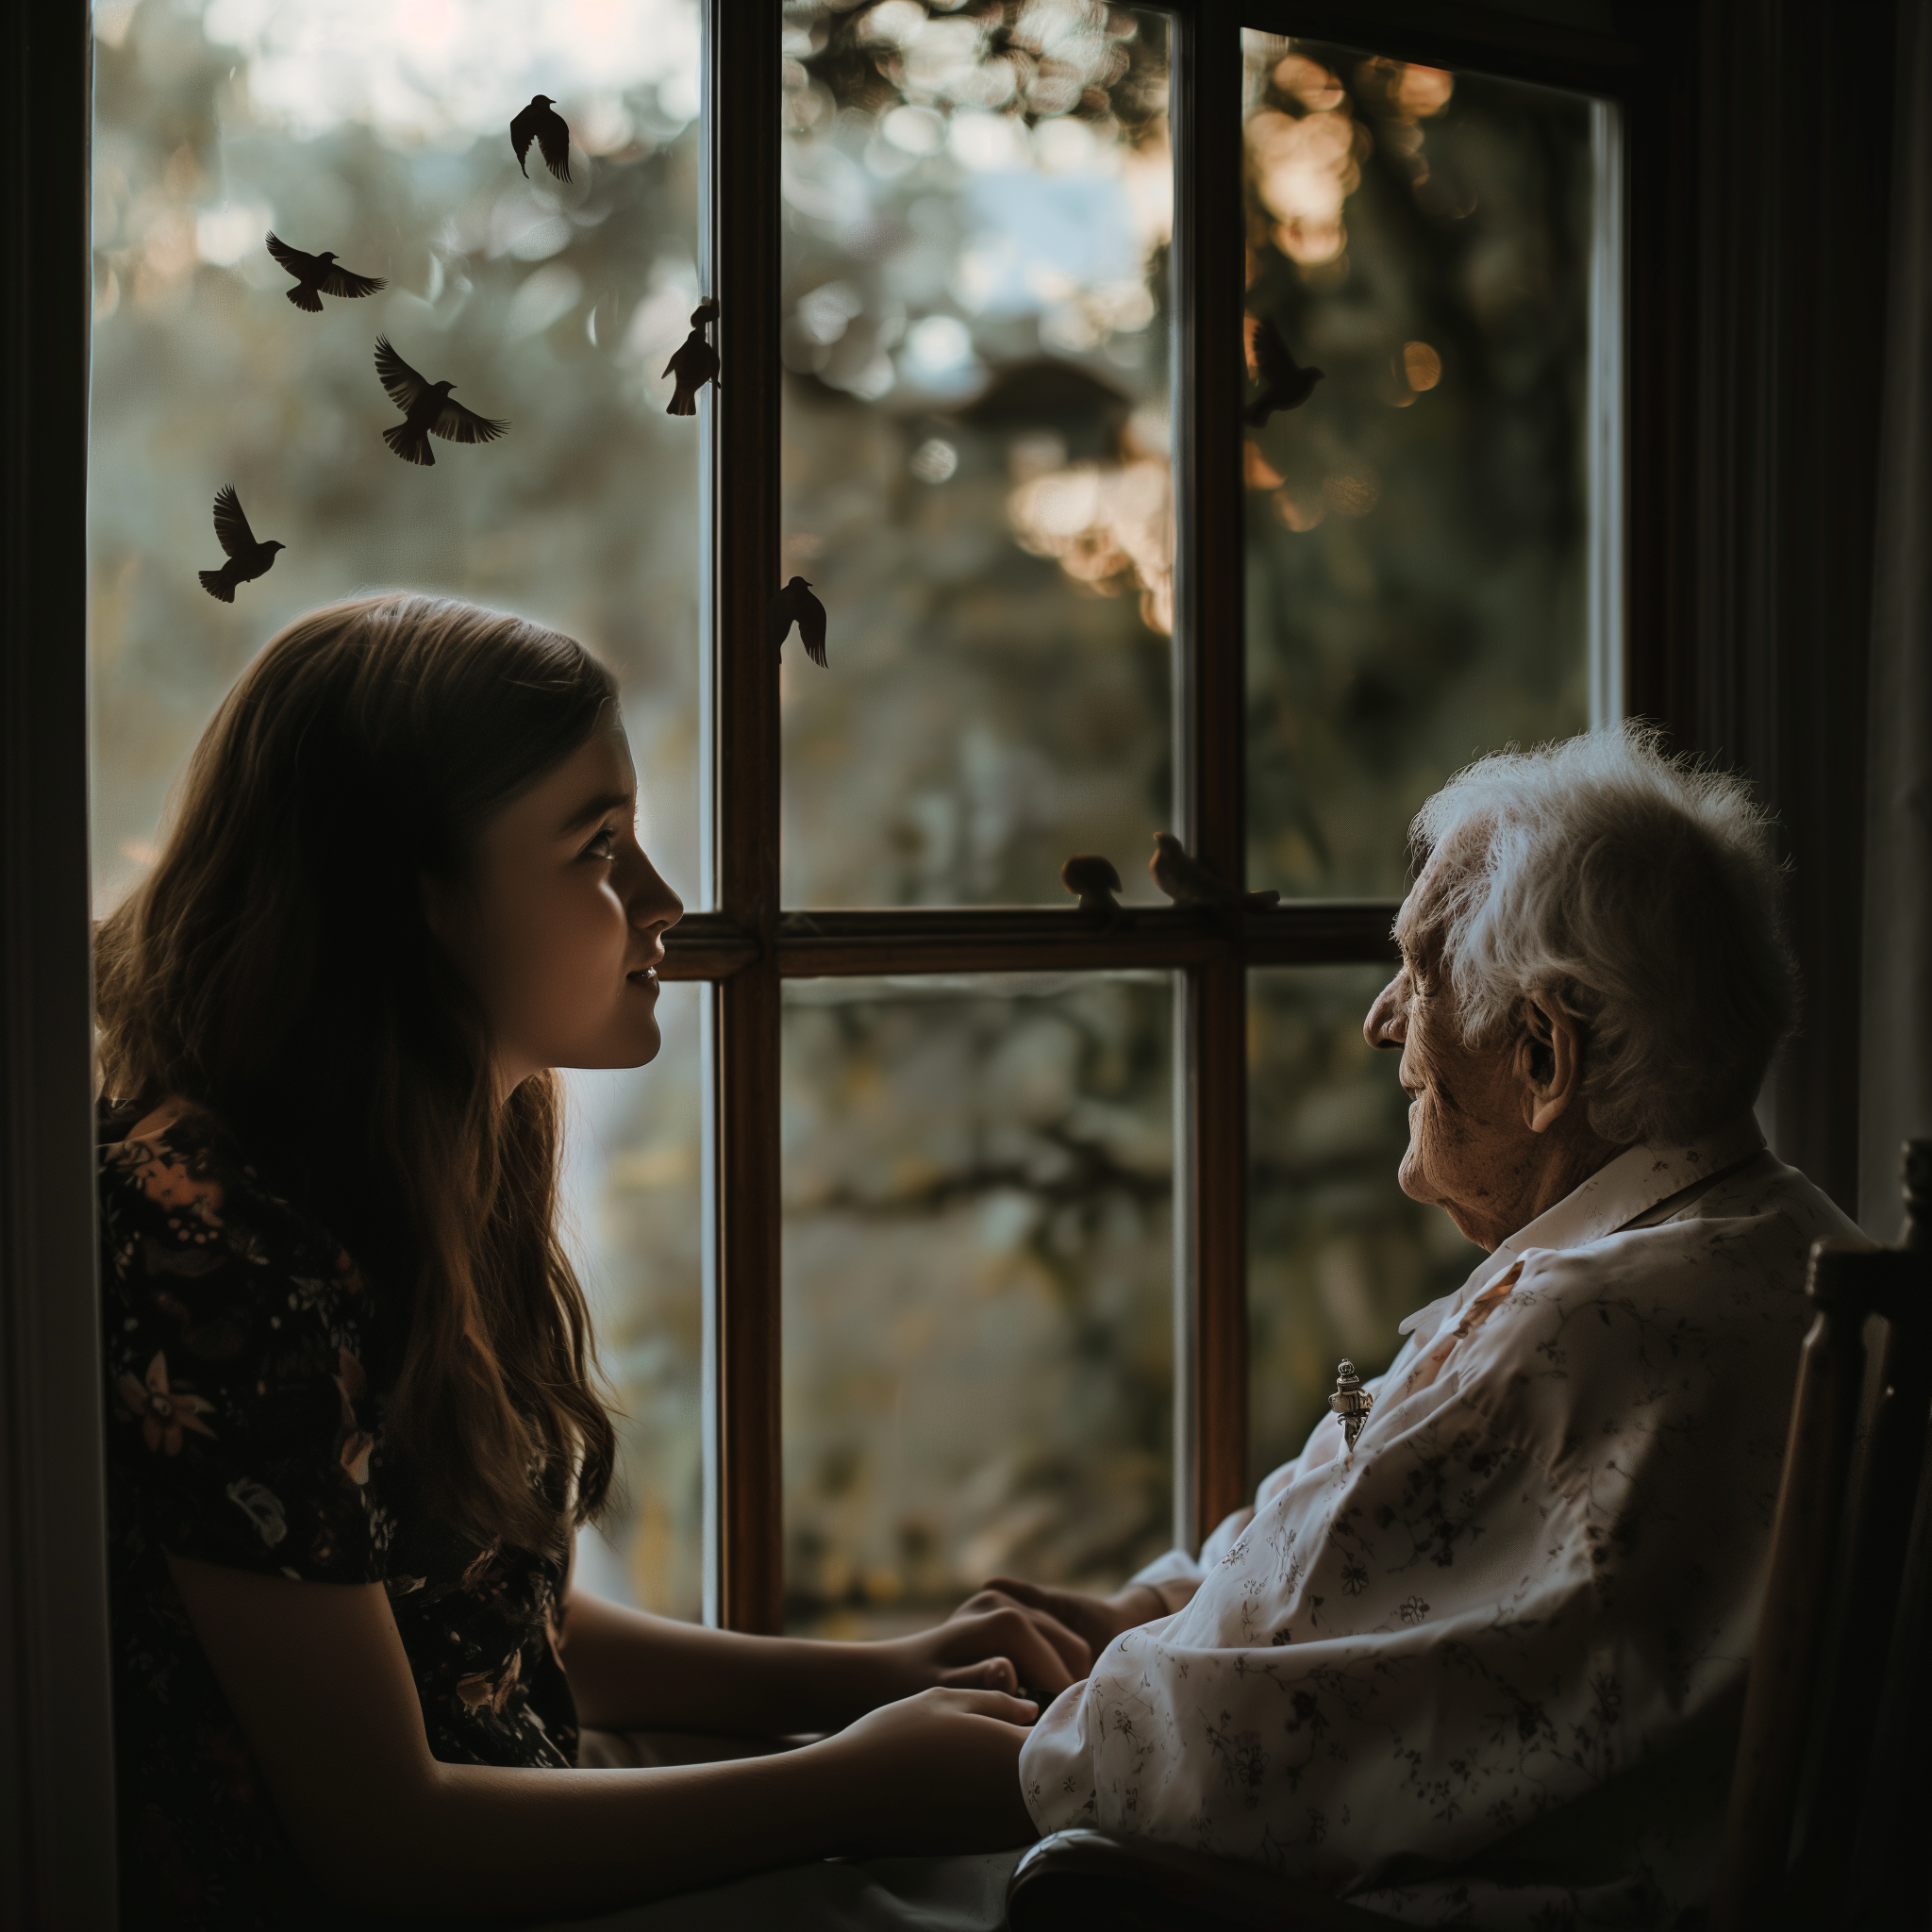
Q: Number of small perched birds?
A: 2